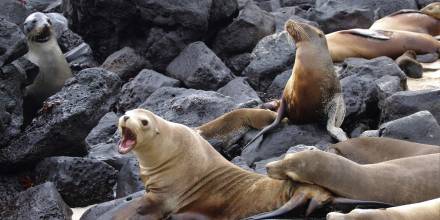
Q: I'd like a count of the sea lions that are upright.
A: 3